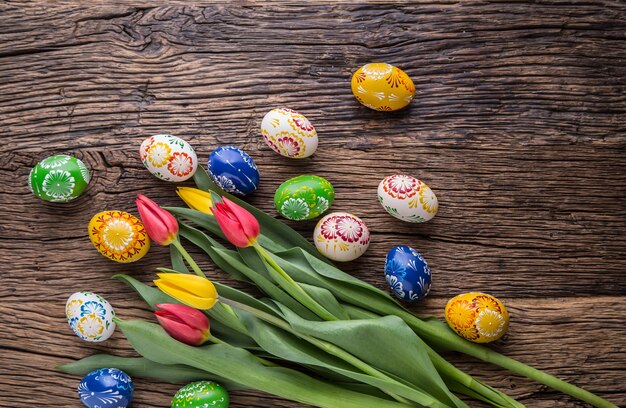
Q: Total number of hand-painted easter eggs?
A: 14